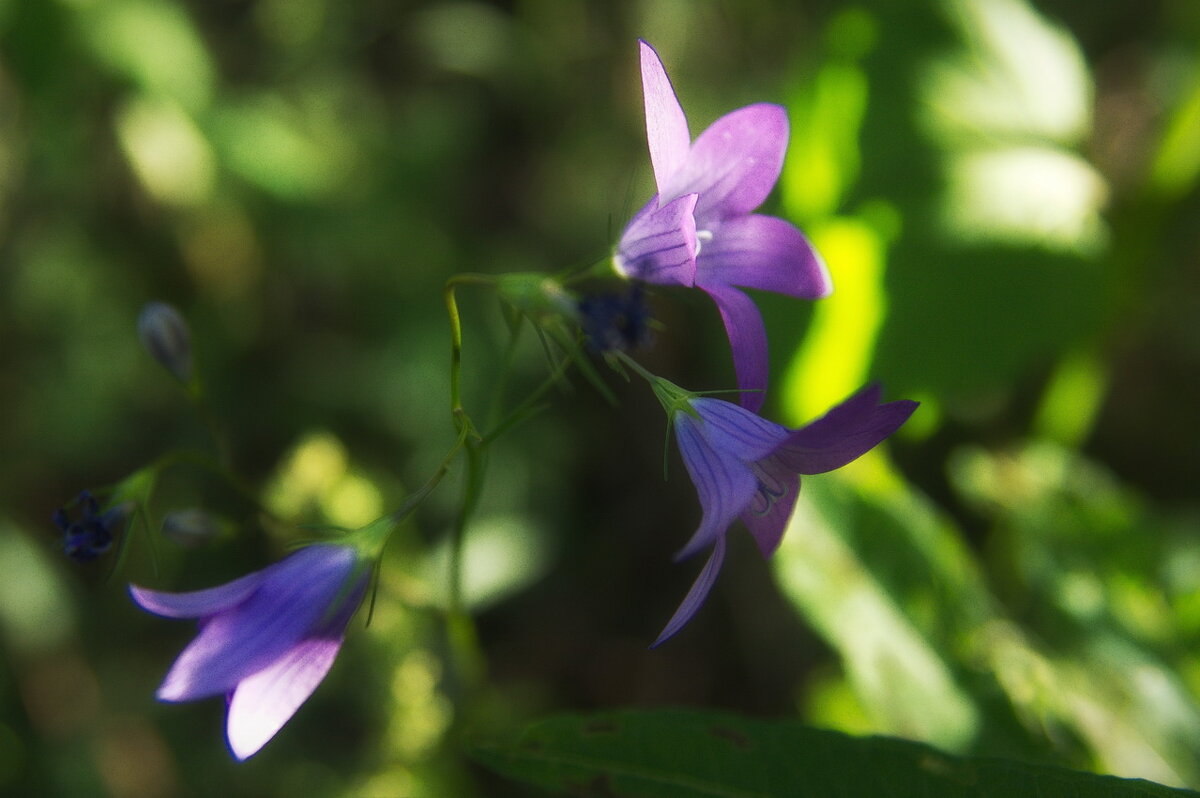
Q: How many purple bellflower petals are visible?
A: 13